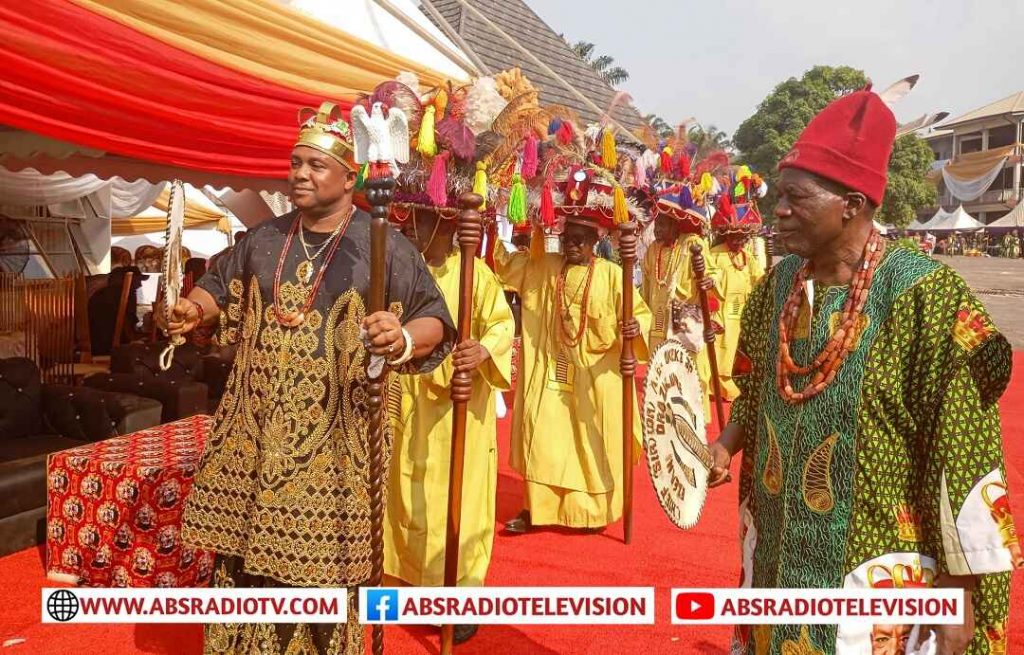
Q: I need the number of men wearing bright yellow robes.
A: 4